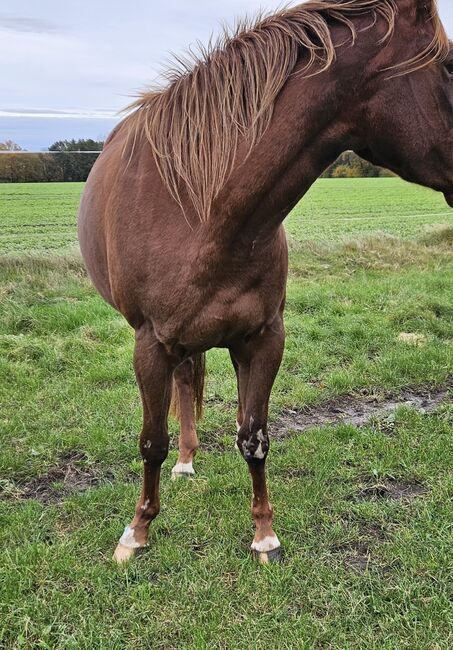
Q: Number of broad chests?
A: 1